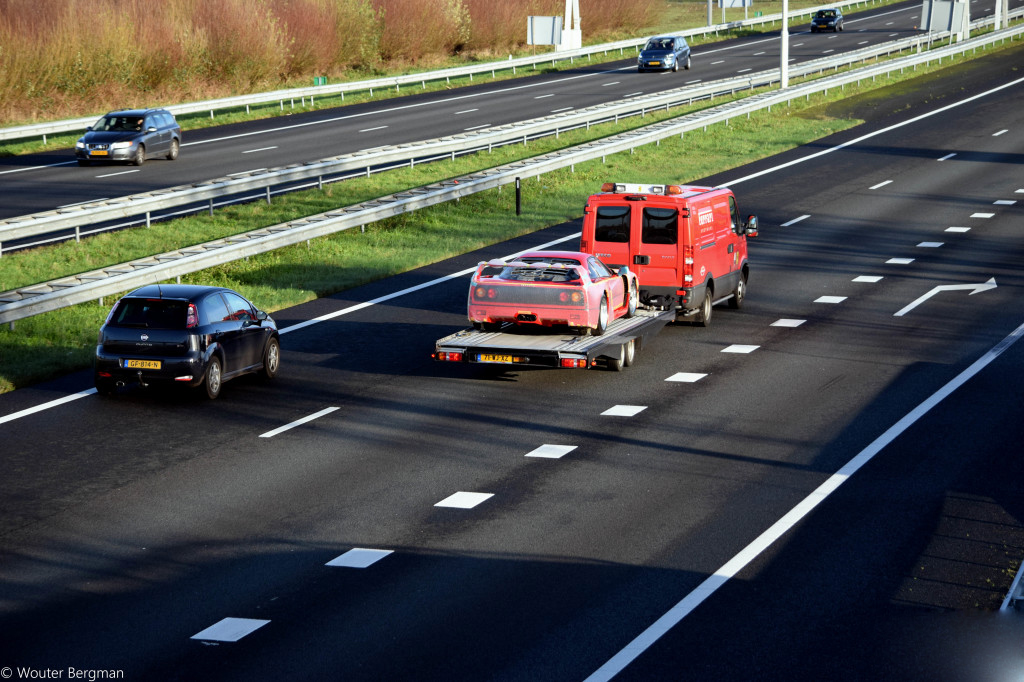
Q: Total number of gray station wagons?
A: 1